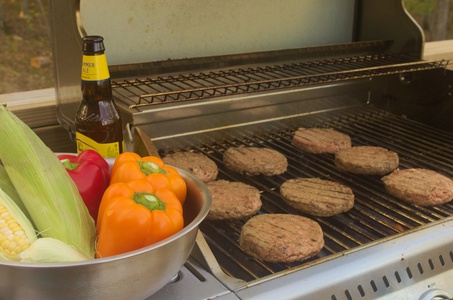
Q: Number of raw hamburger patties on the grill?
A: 8